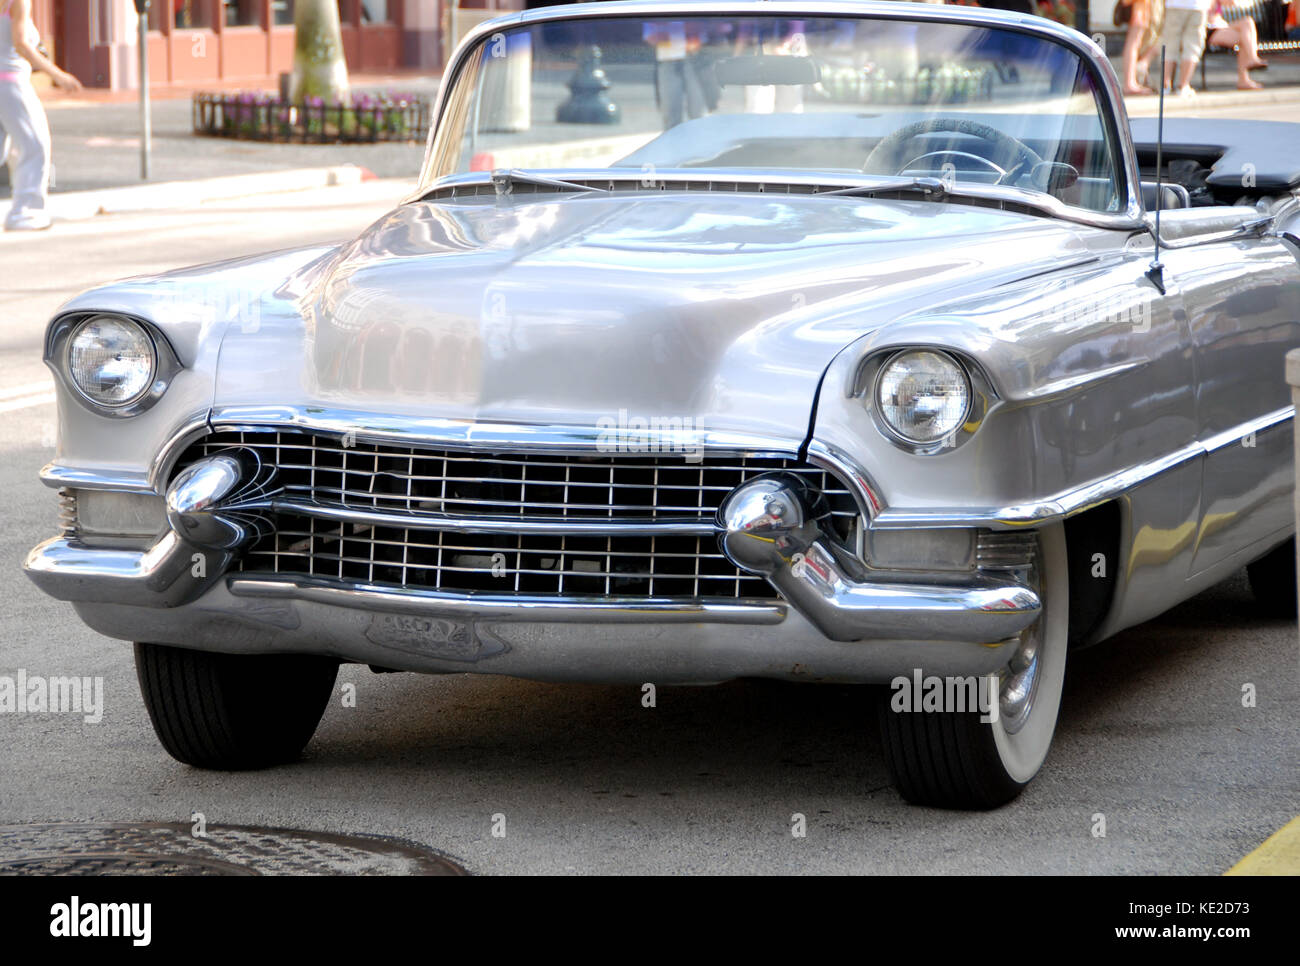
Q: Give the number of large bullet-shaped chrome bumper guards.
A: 2